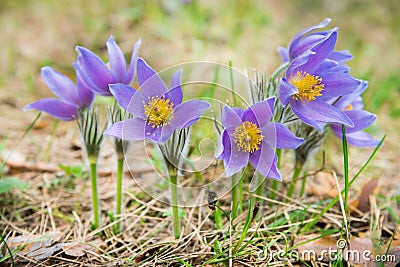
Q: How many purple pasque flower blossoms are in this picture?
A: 7